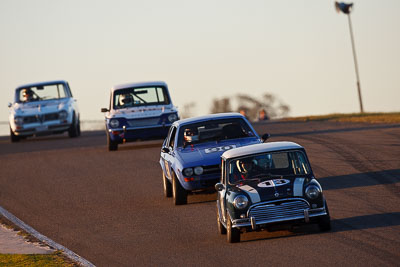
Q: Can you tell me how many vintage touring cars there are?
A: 4